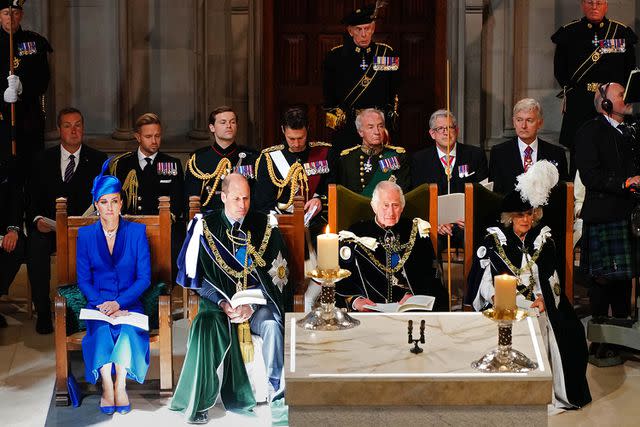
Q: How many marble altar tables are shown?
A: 1